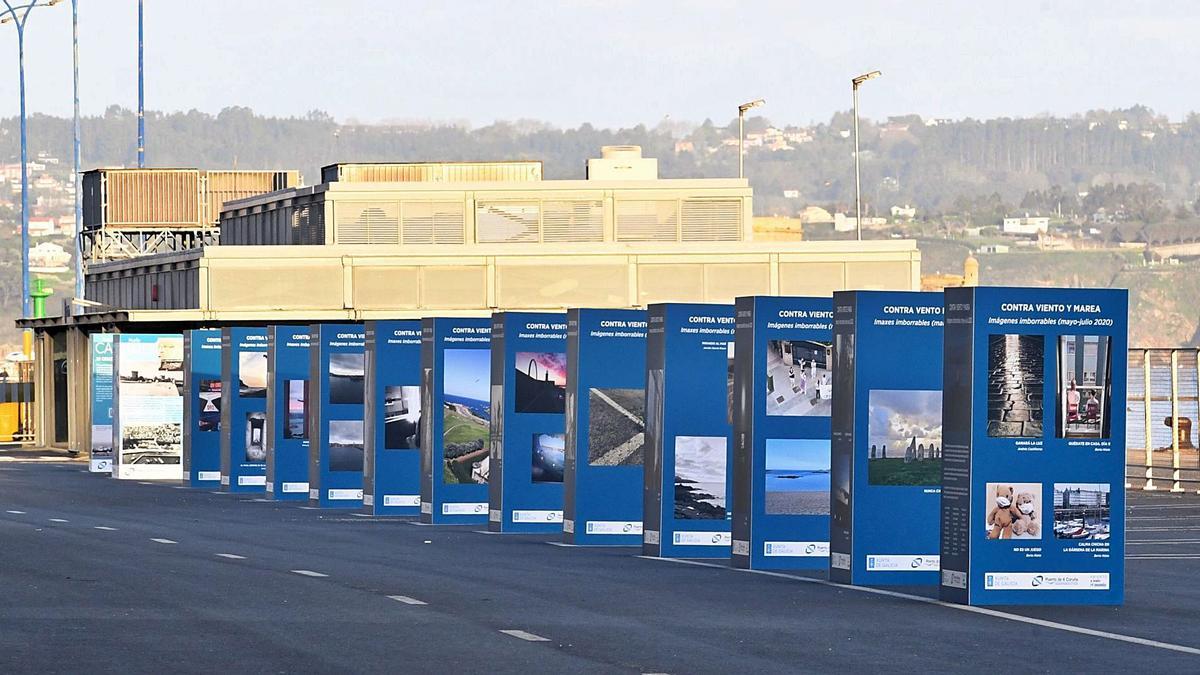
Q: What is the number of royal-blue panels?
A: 12